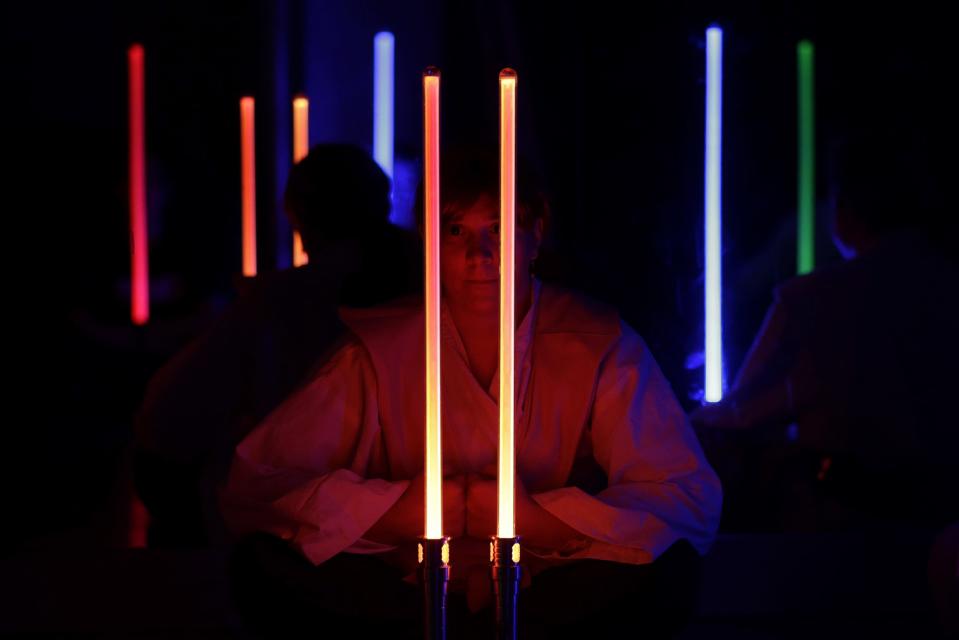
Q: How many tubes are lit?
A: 8